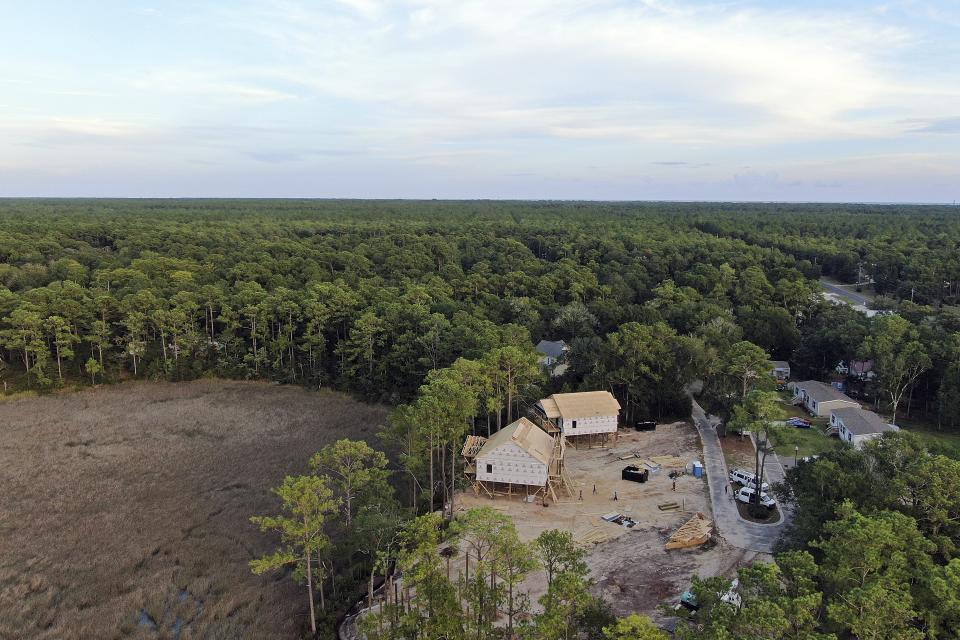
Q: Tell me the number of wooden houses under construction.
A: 2